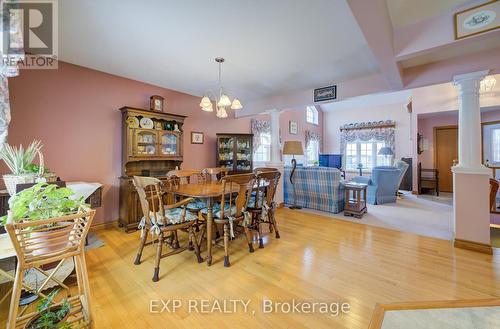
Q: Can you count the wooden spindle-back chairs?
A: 6